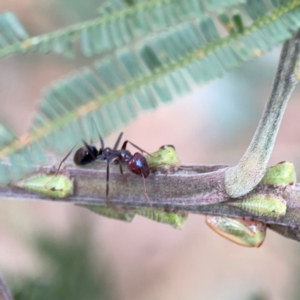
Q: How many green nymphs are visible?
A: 6